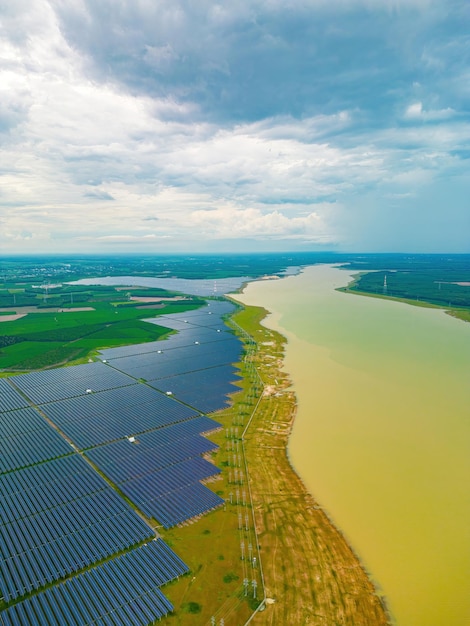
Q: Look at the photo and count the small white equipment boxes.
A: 10